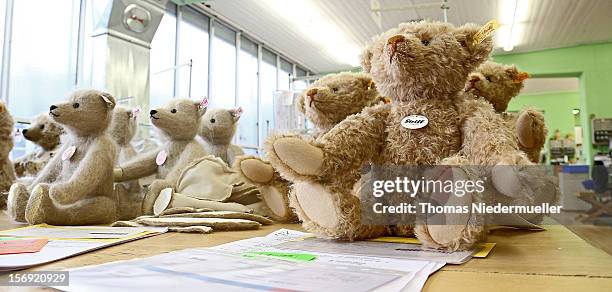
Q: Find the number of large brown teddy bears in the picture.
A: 3